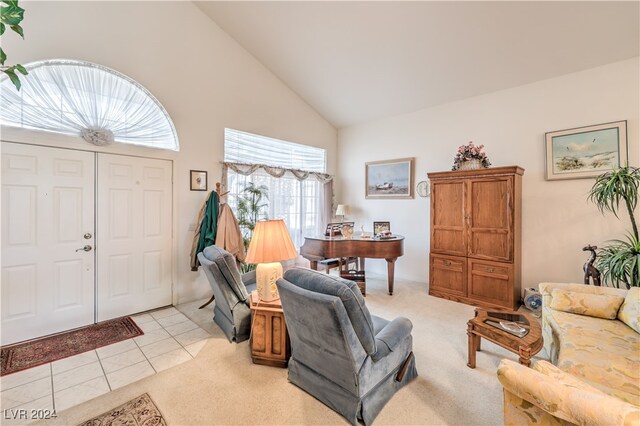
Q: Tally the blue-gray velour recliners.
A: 2